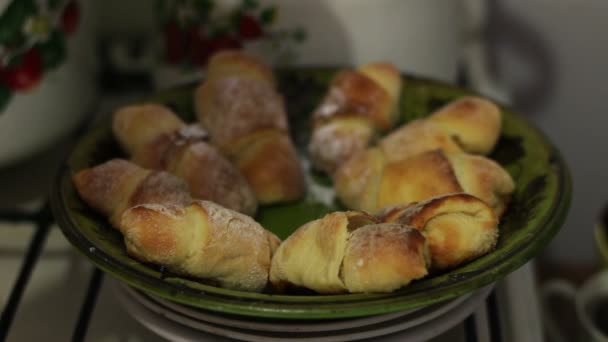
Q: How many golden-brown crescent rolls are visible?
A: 9